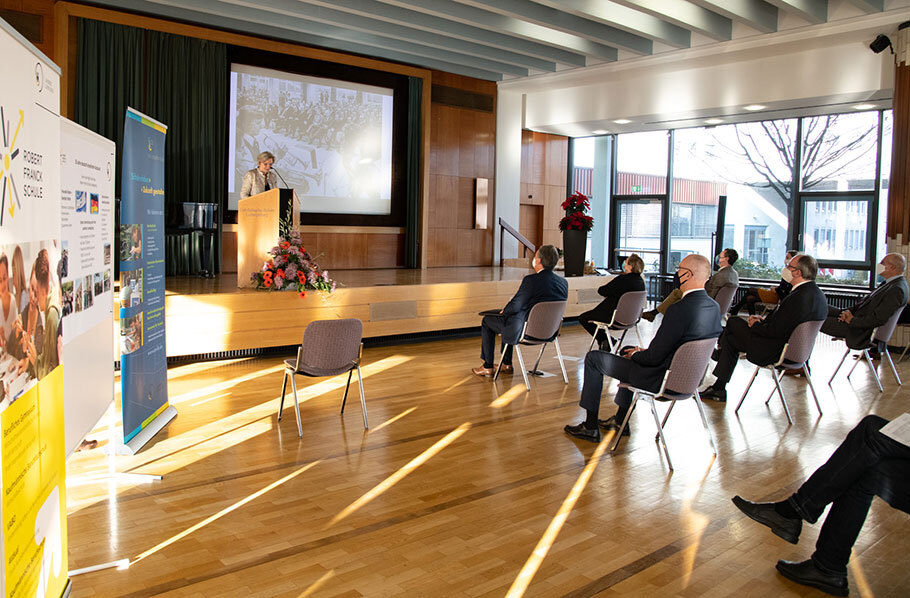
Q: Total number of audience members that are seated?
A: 8